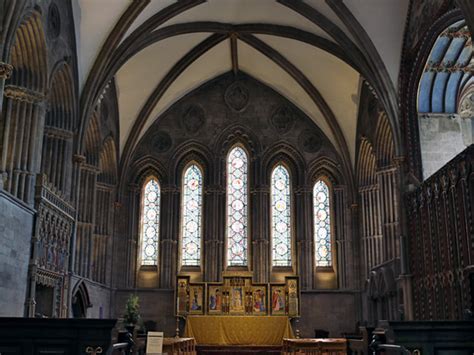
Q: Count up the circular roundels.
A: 5